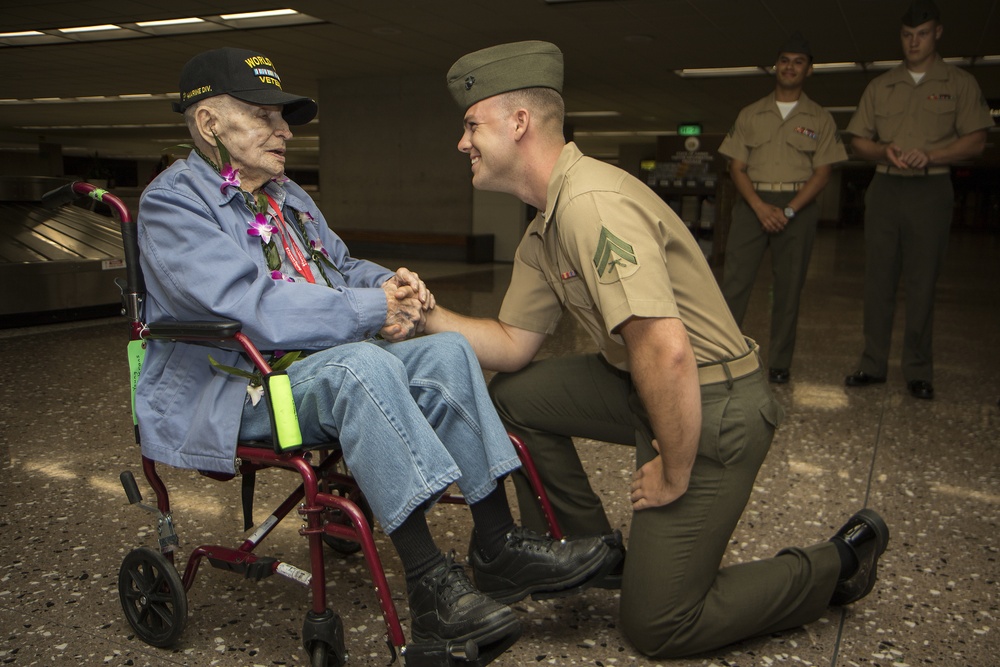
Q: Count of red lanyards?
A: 1